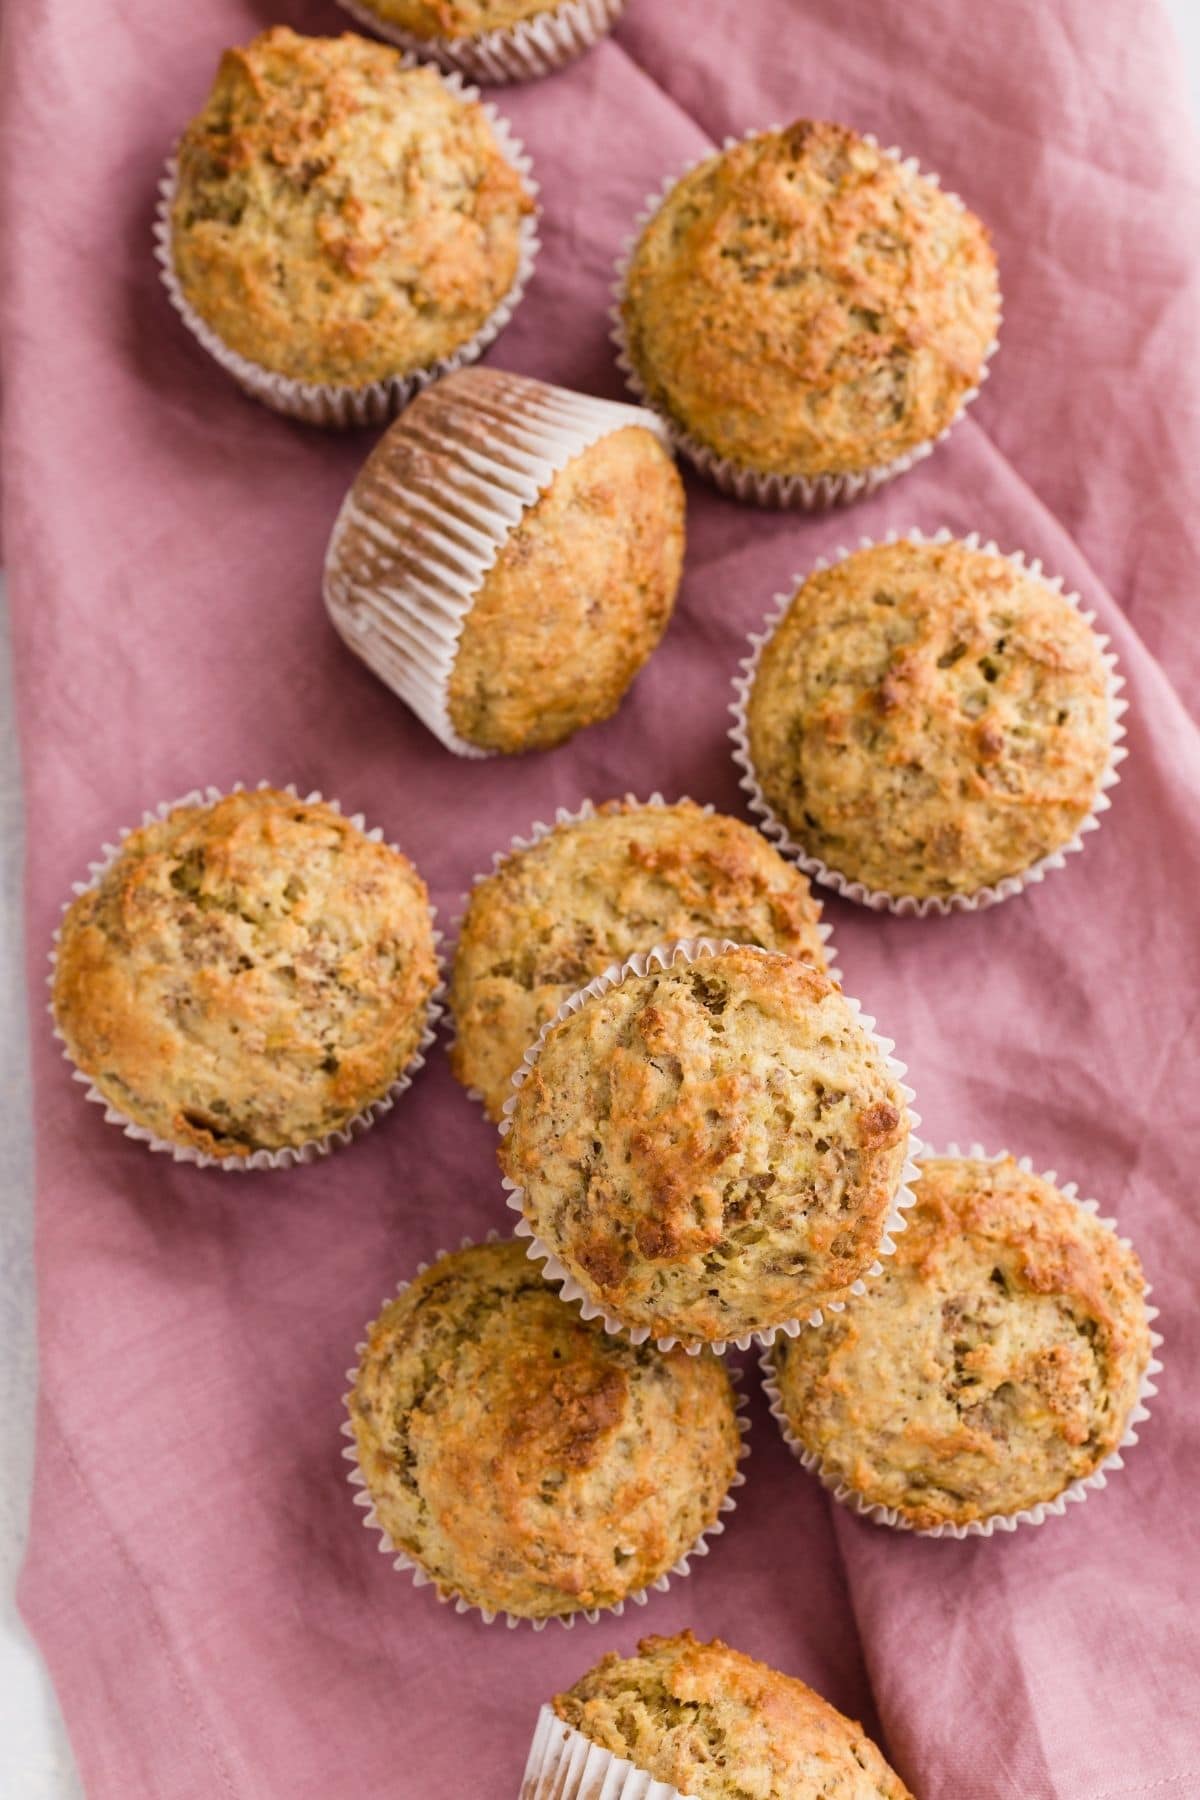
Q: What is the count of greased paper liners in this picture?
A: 11